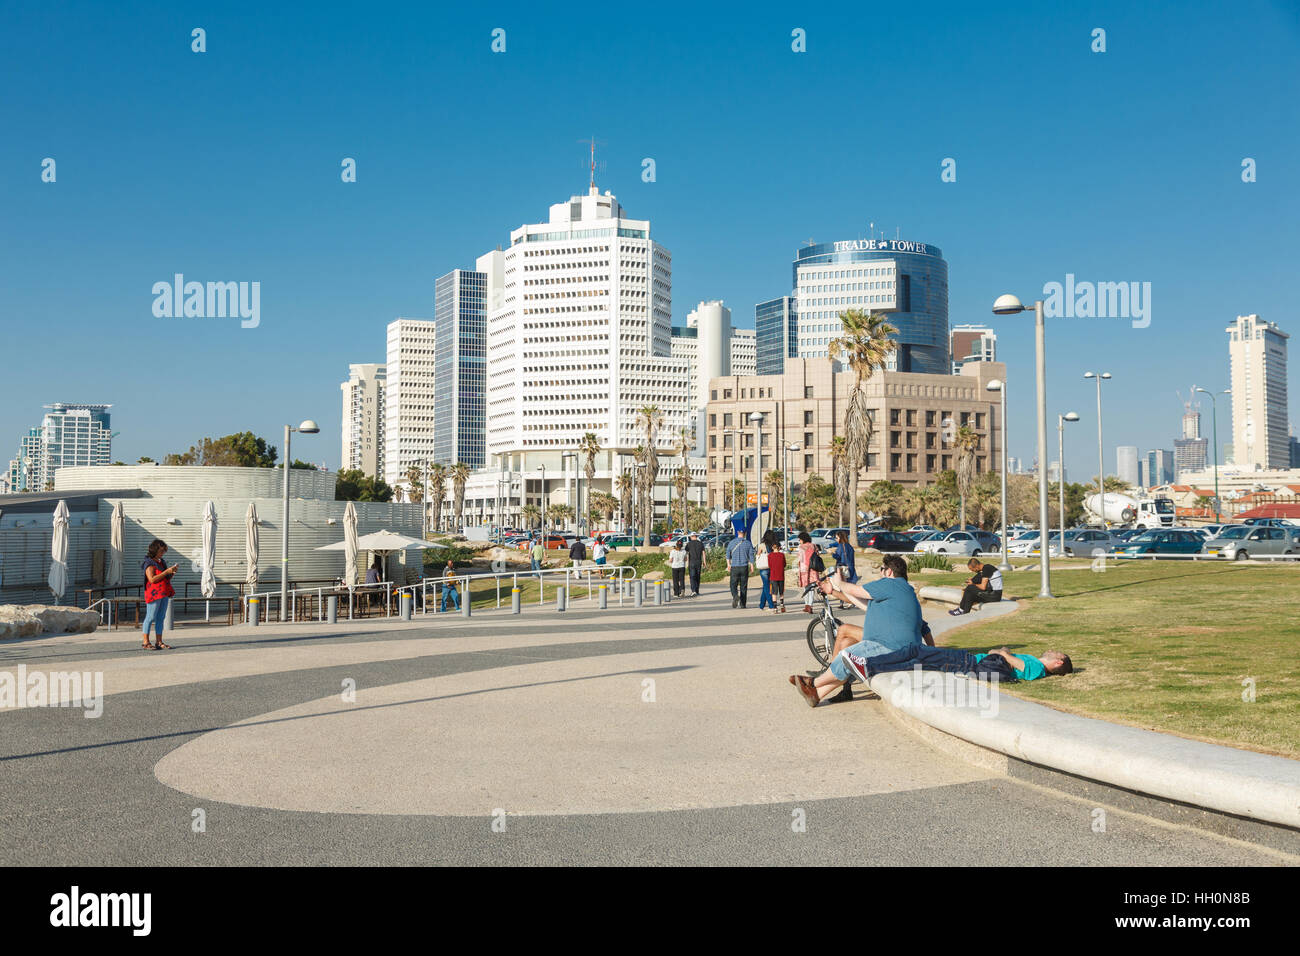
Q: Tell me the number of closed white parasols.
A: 5